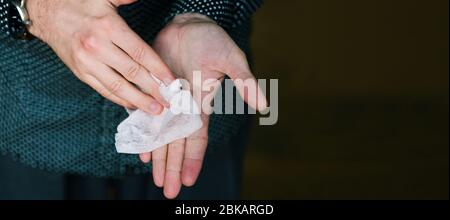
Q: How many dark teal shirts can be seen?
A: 1